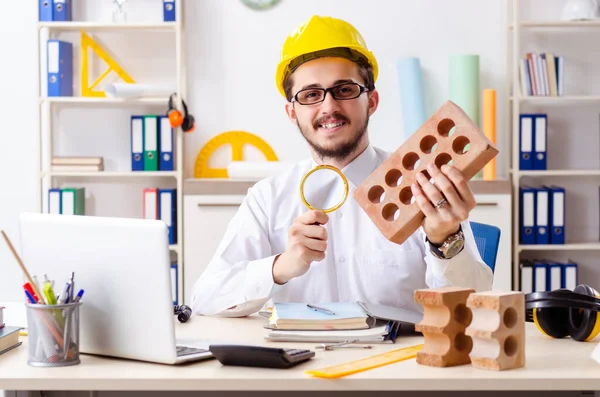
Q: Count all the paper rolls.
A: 5